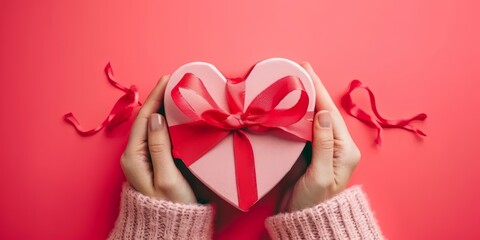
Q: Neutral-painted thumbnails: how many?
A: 2